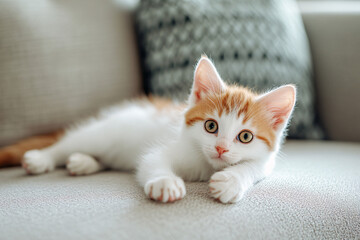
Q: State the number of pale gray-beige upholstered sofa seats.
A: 1